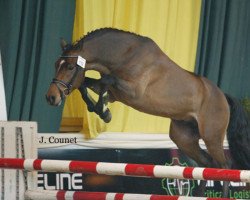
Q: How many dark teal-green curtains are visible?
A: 2